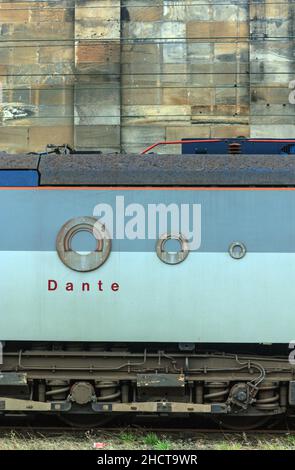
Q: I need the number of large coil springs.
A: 4